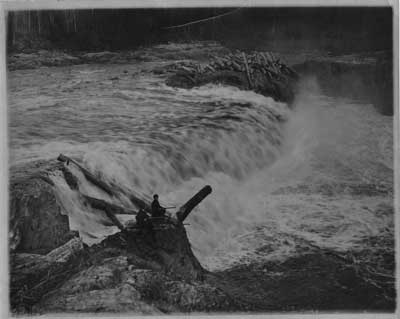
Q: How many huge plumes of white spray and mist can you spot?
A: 1